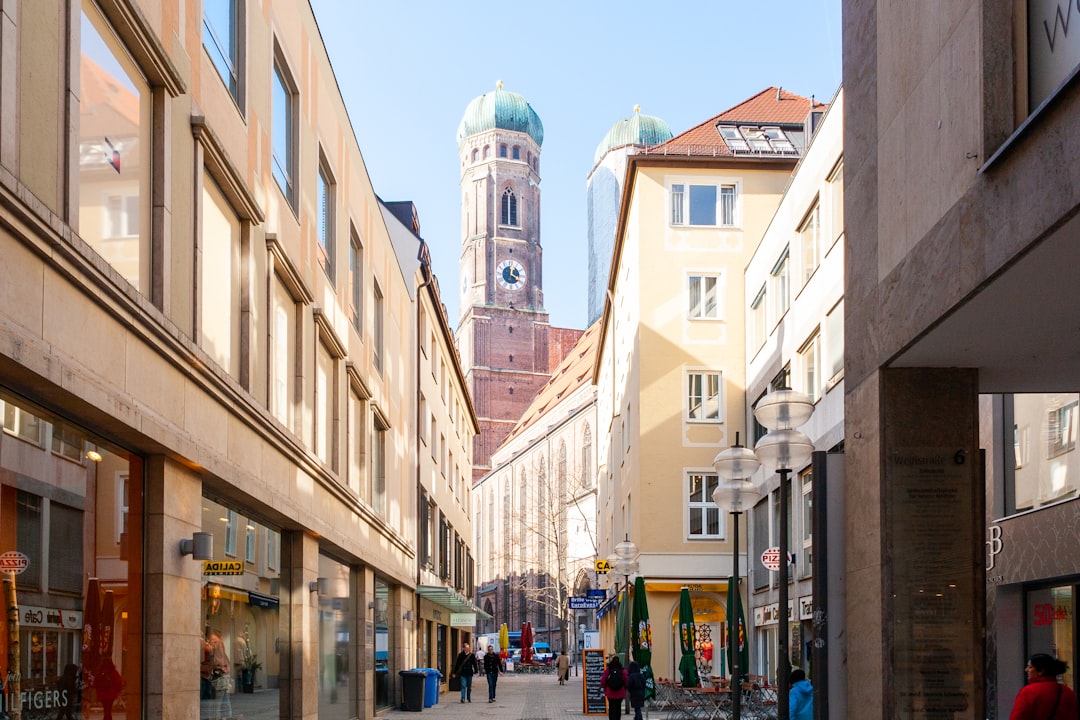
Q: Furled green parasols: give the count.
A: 4